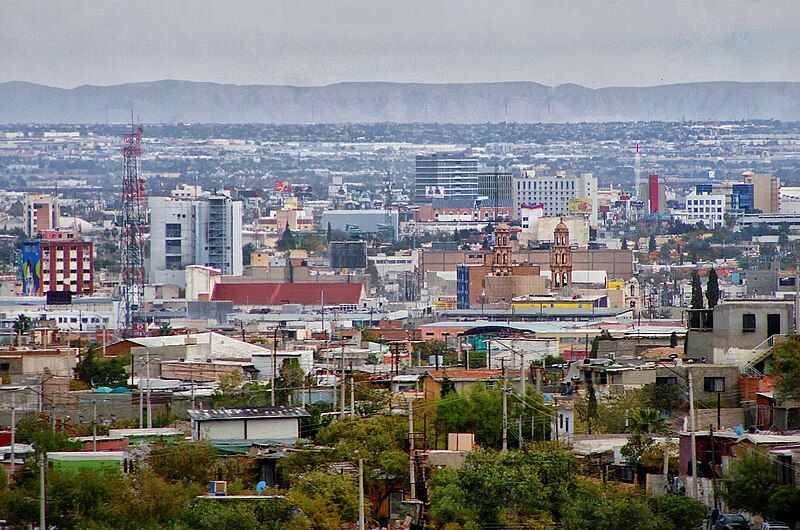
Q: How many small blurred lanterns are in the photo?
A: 0